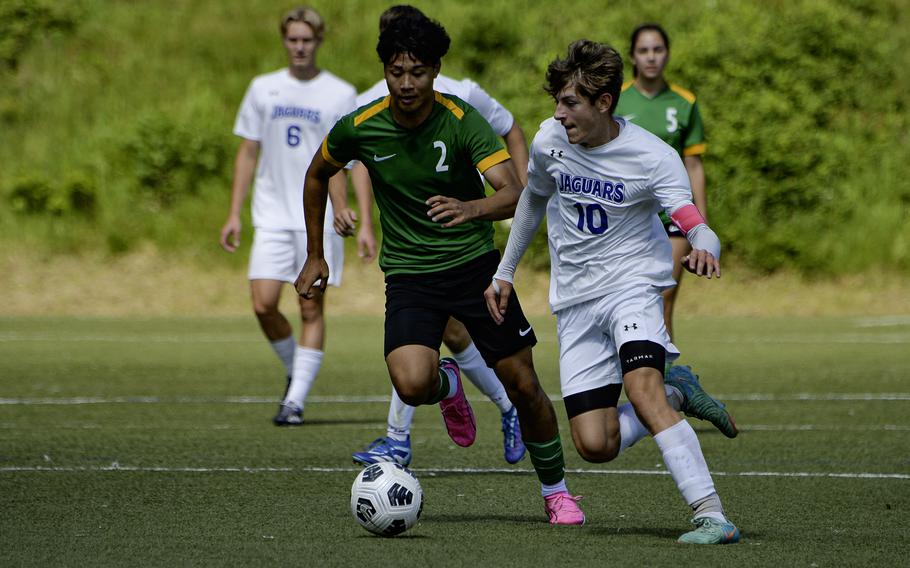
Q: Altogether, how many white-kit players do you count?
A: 3